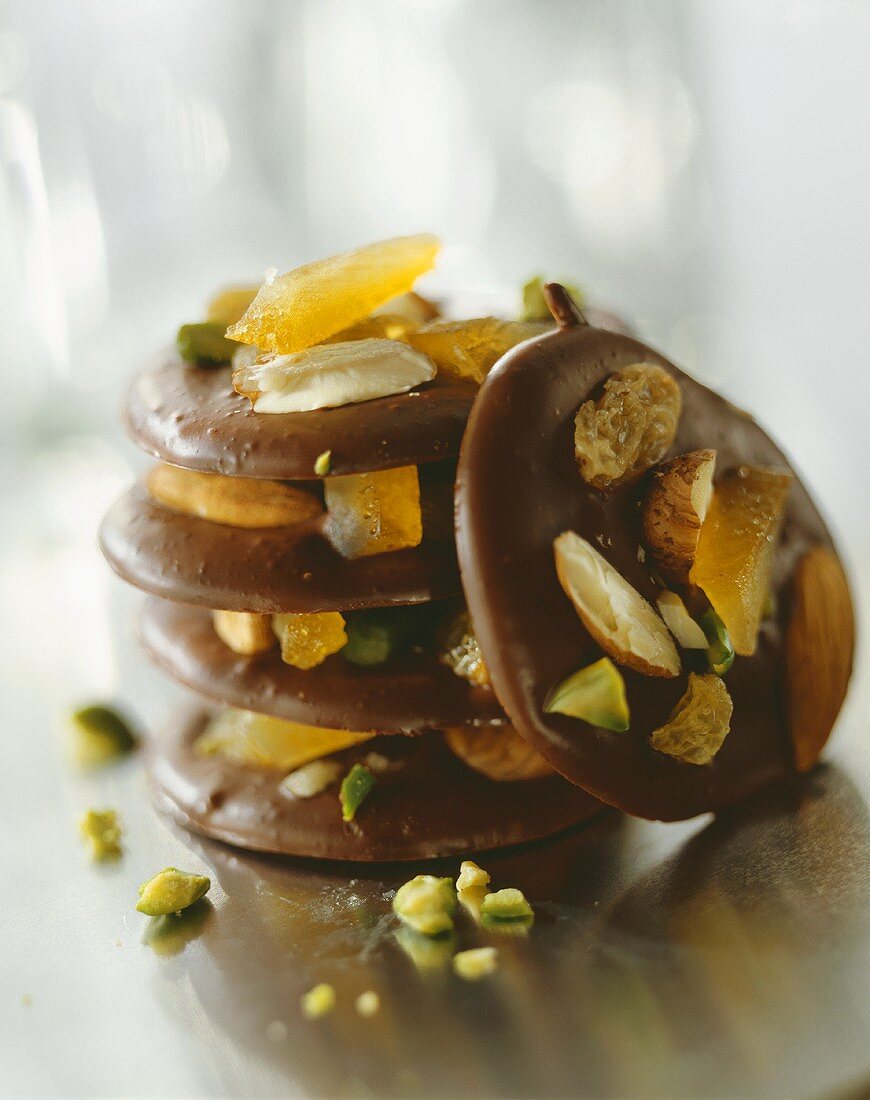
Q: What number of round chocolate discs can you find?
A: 5